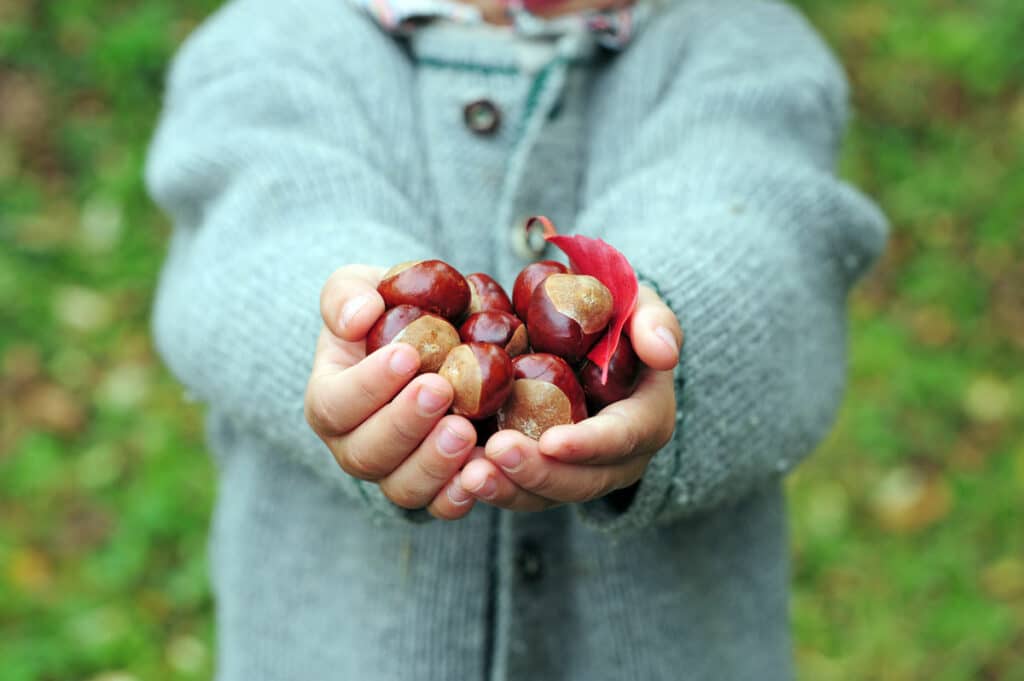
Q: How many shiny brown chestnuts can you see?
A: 9